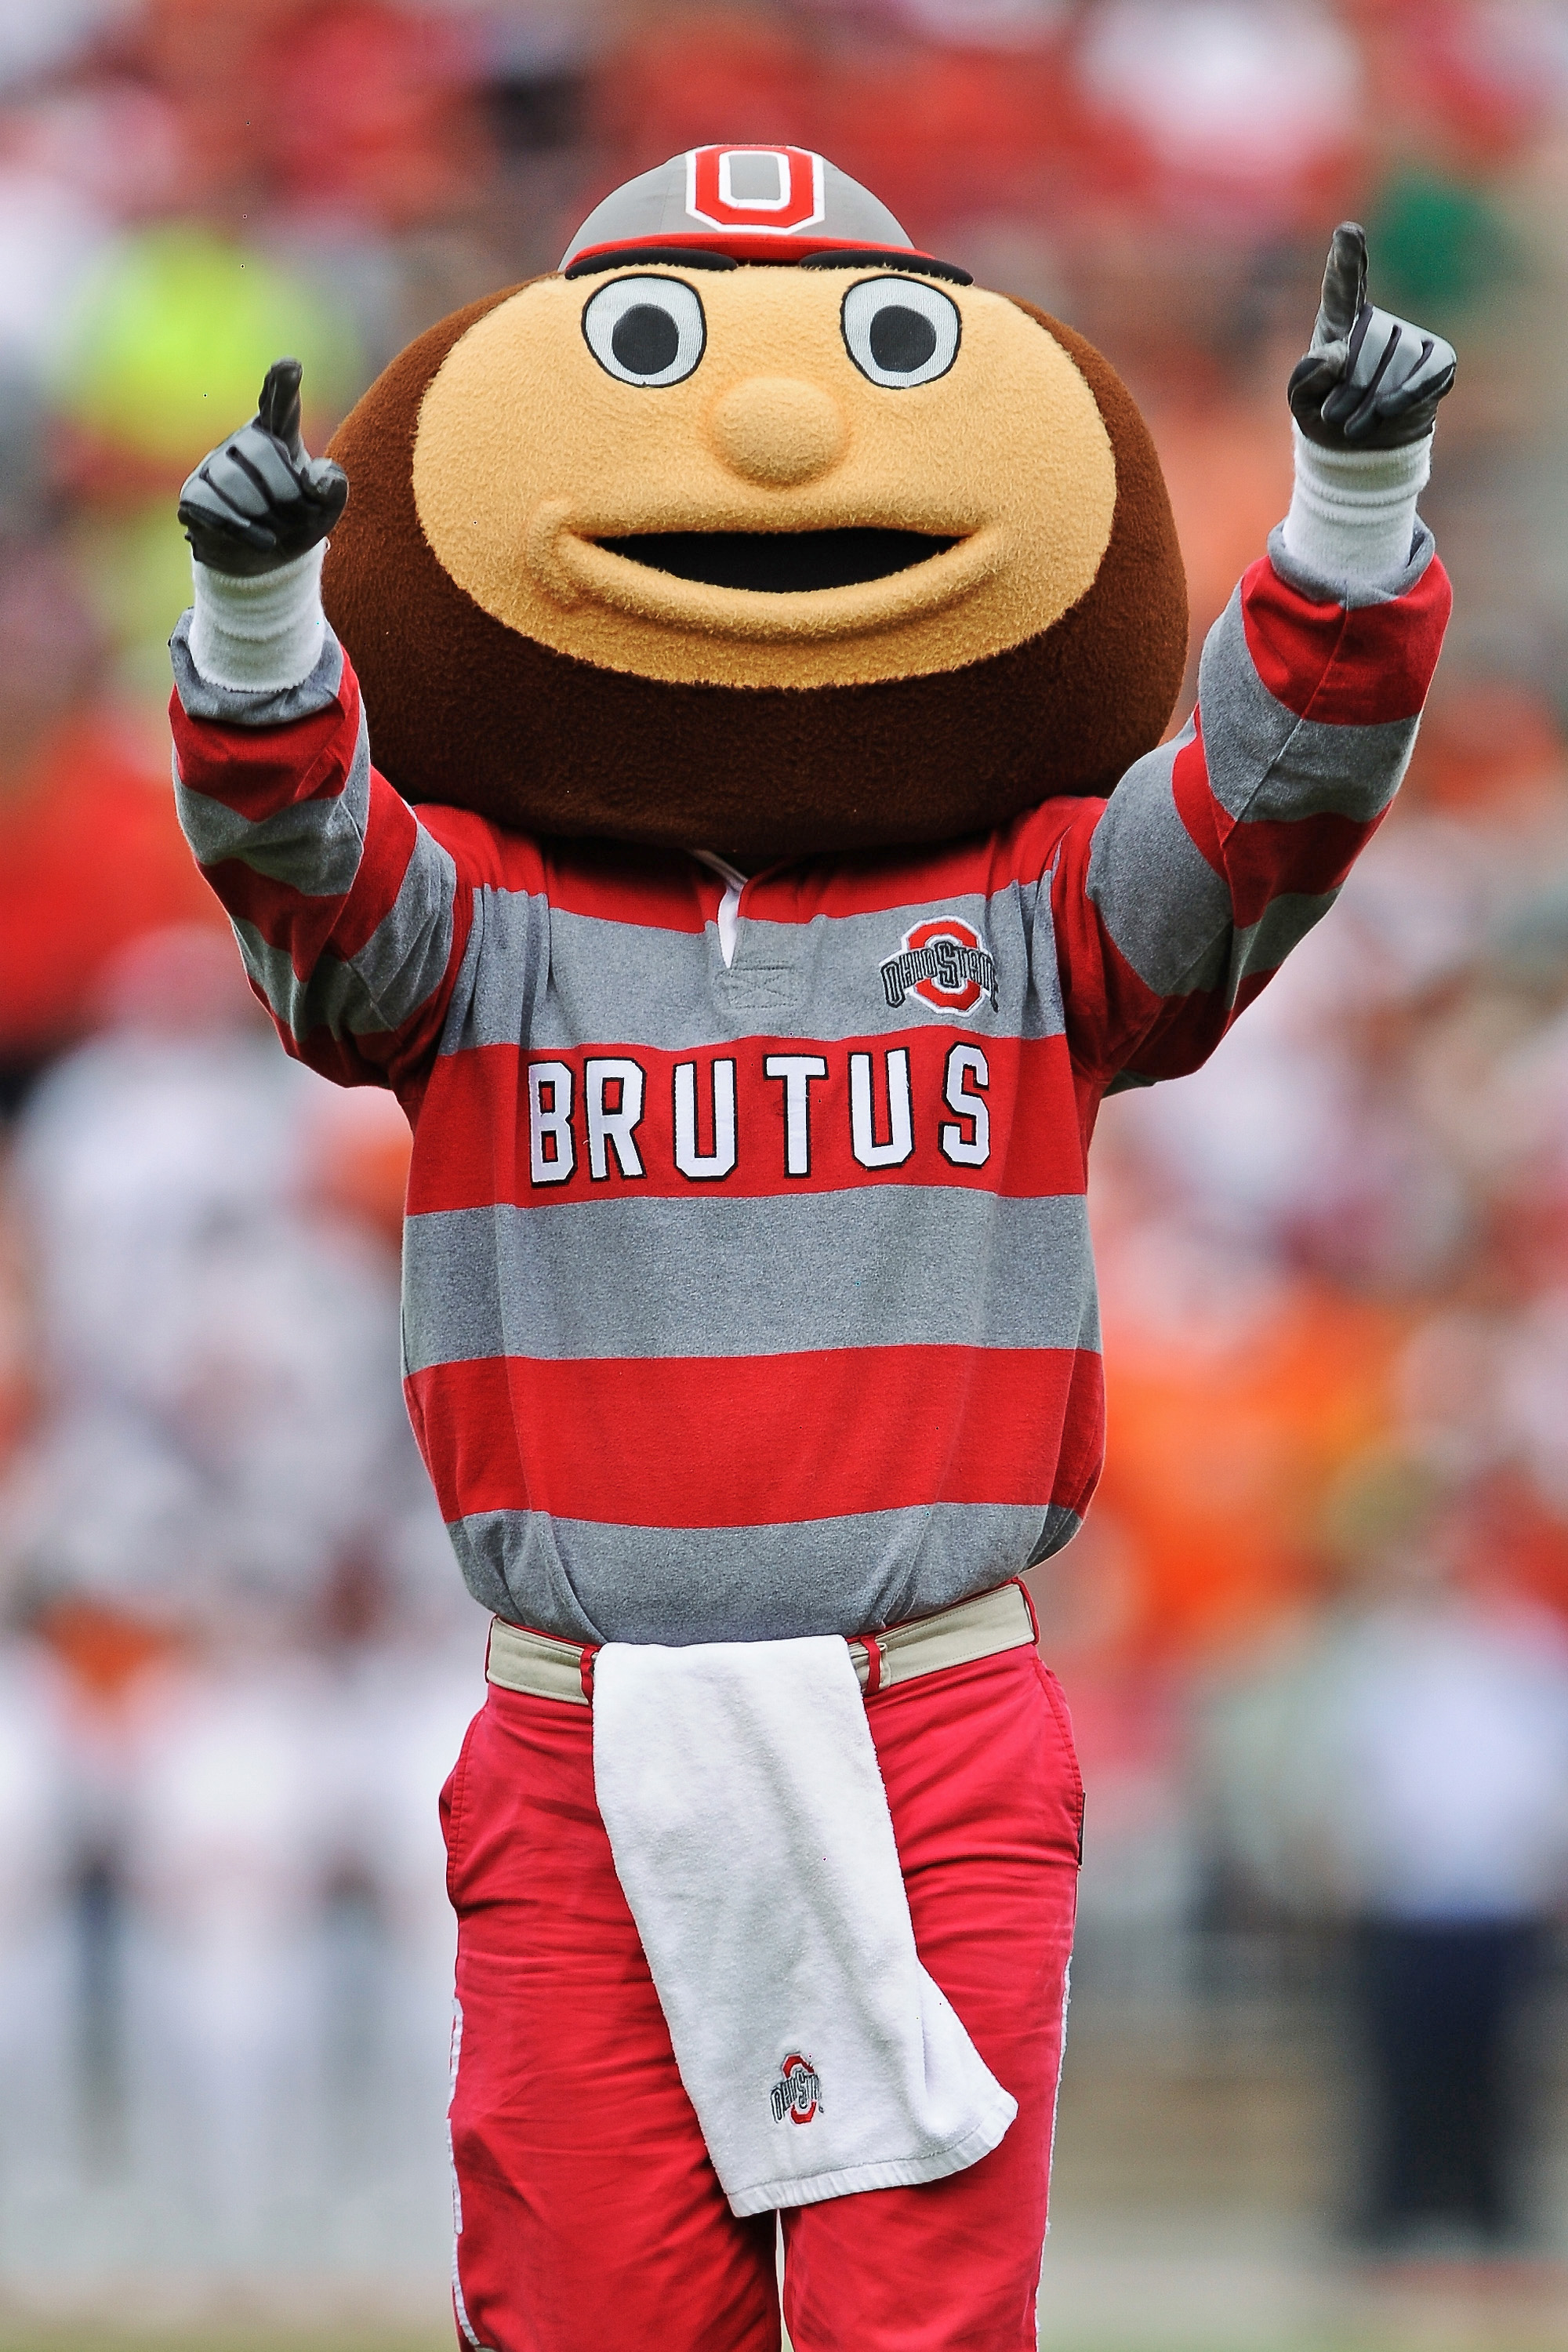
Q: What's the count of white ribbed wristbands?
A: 2